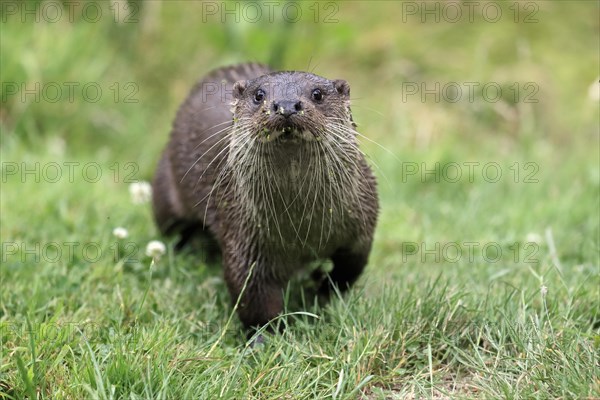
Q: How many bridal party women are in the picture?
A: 0